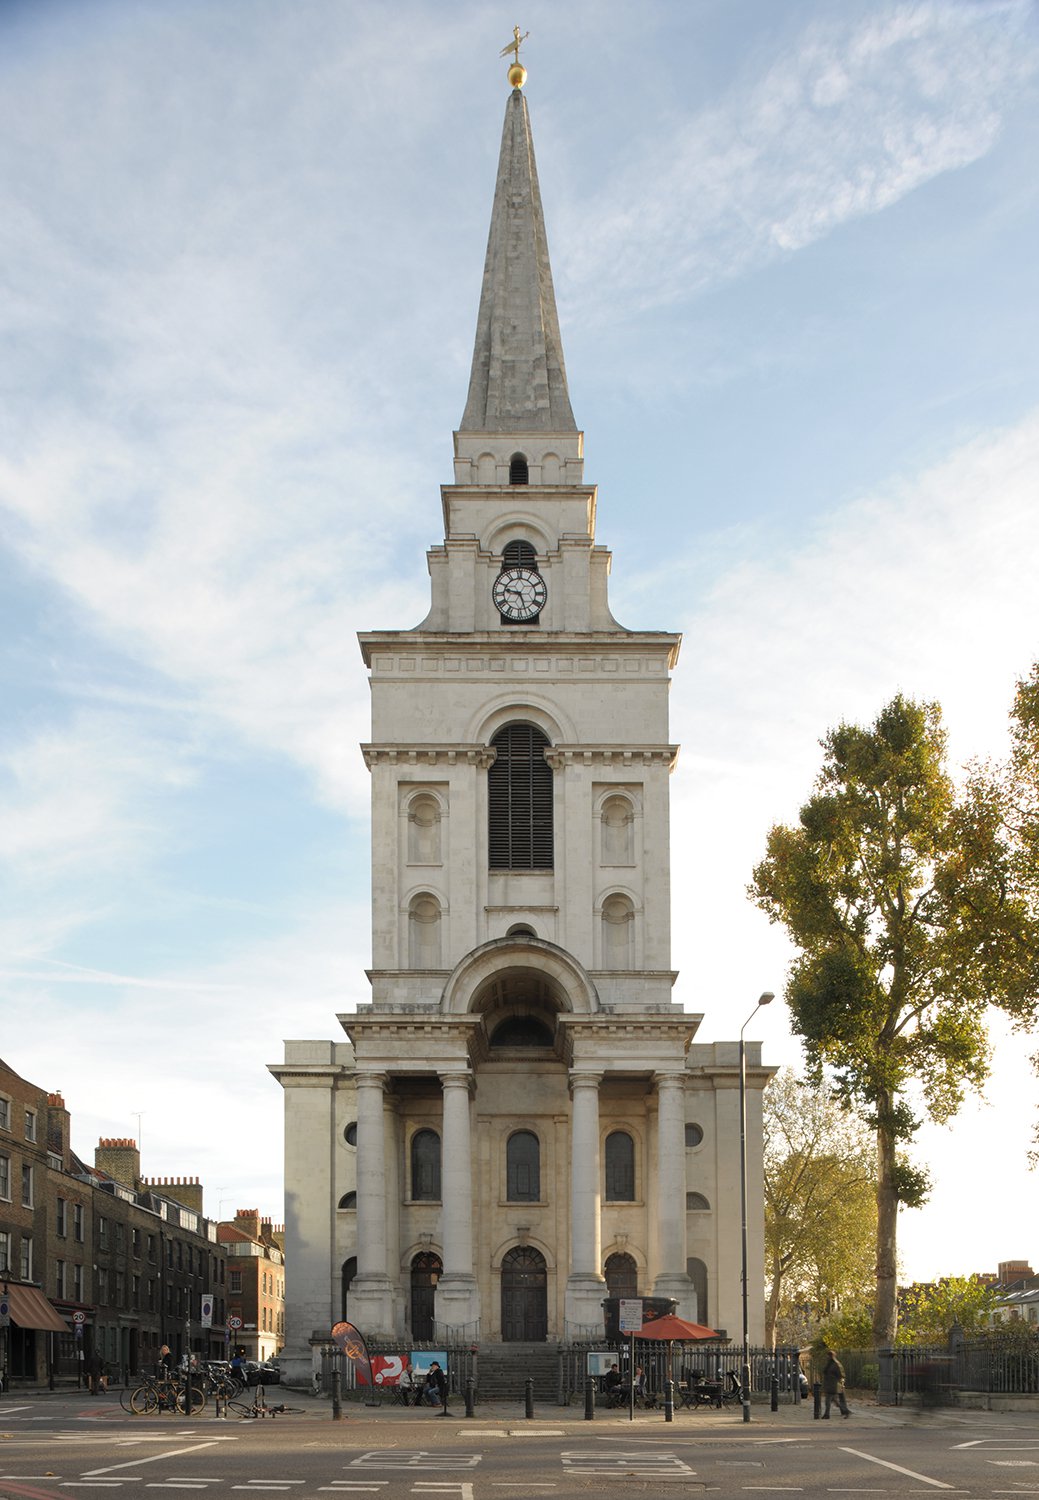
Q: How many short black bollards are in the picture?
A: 7